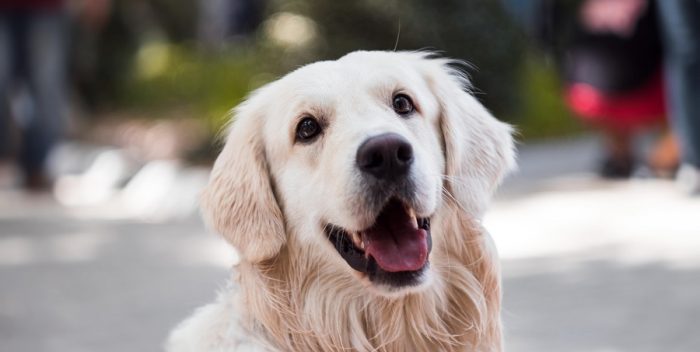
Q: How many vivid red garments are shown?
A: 1